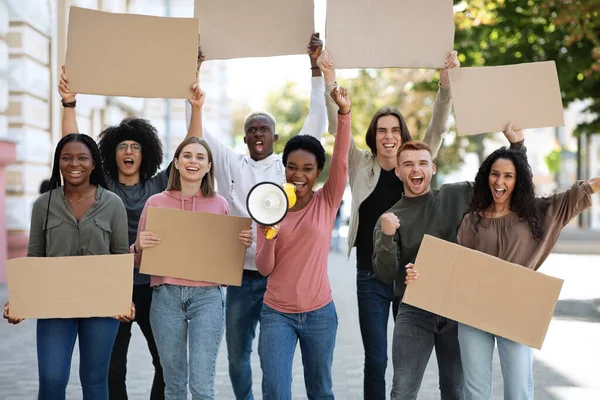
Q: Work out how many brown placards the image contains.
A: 7